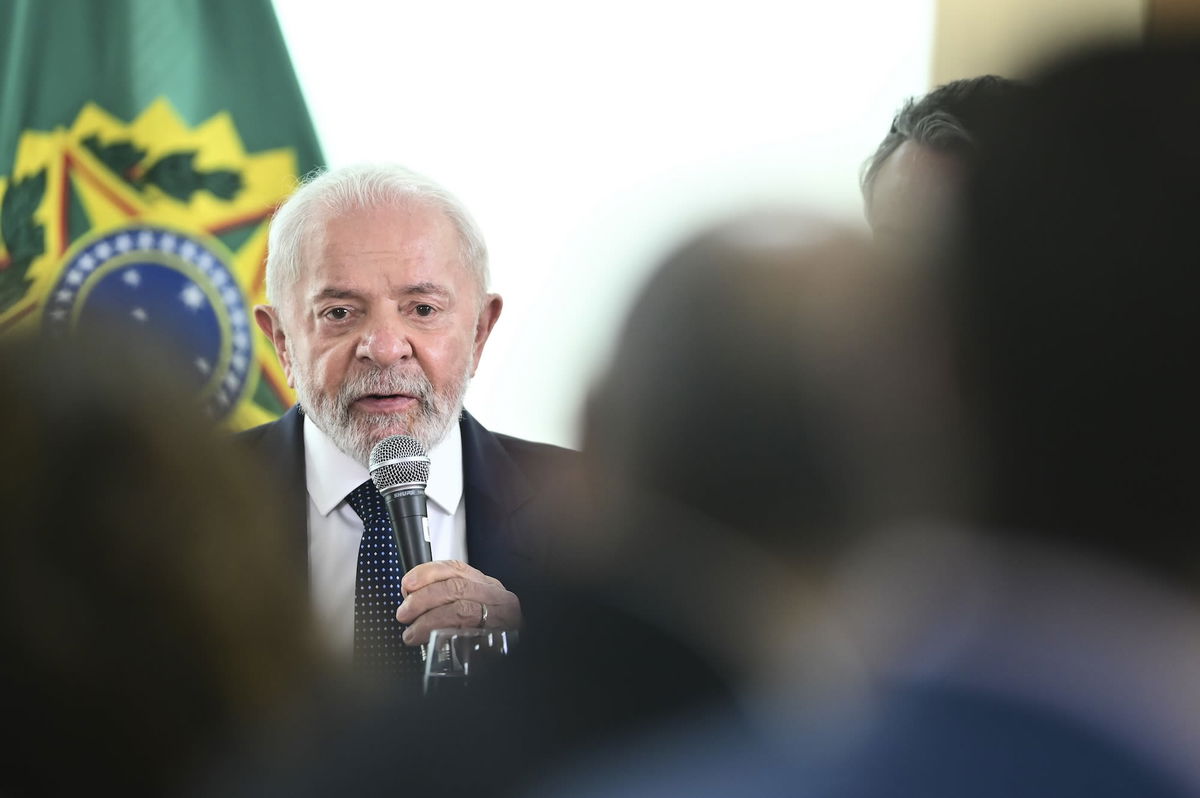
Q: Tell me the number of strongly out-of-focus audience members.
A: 3